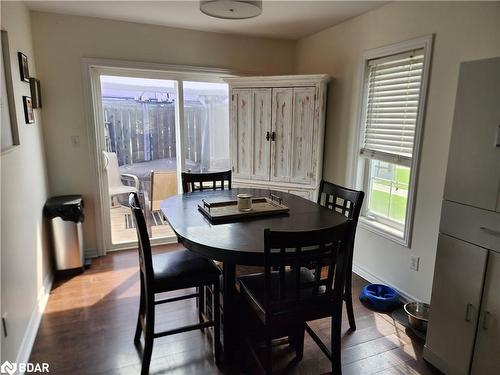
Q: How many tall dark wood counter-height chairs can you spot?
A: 4